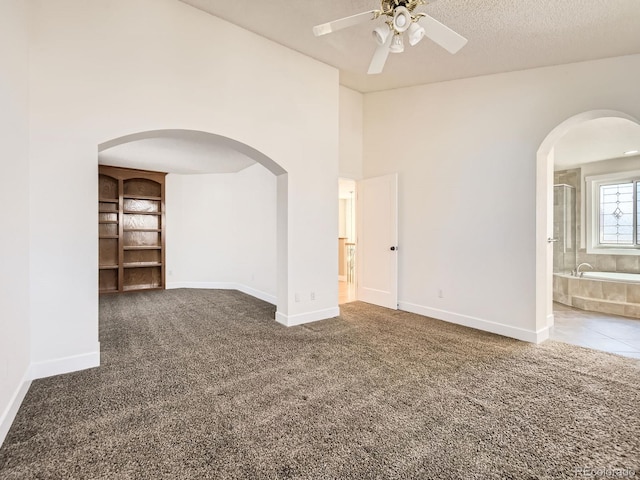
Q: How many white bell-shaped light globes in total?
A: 4